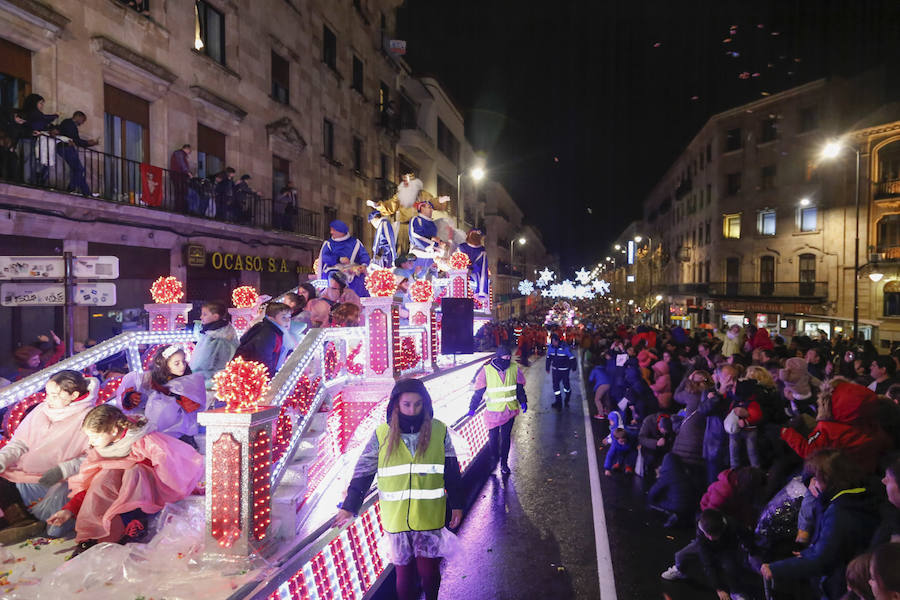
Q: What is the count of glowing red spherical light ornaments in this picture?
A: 6